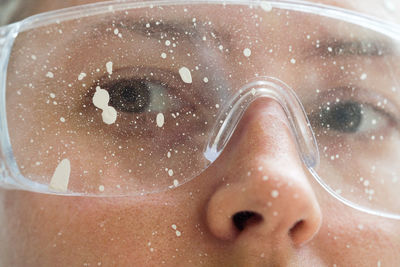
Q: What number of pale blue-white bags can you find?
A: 0